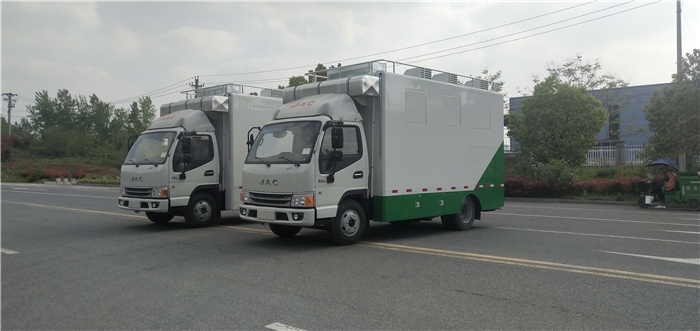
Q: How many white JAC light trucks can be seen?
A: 2